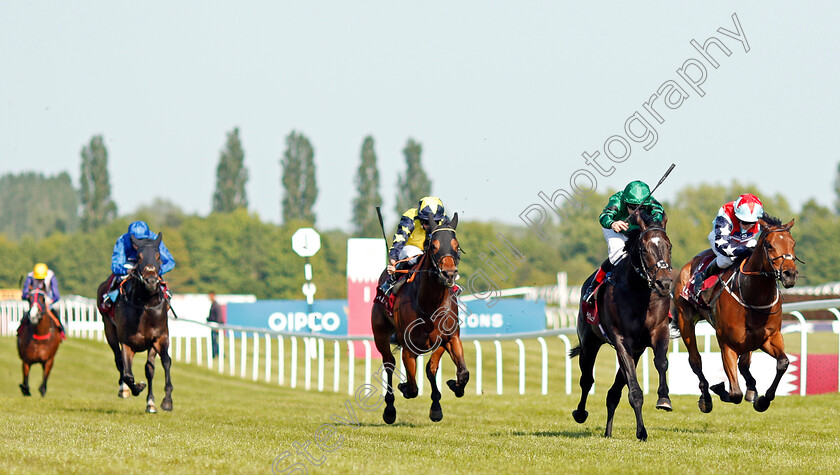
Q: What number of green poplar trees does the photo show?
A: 5